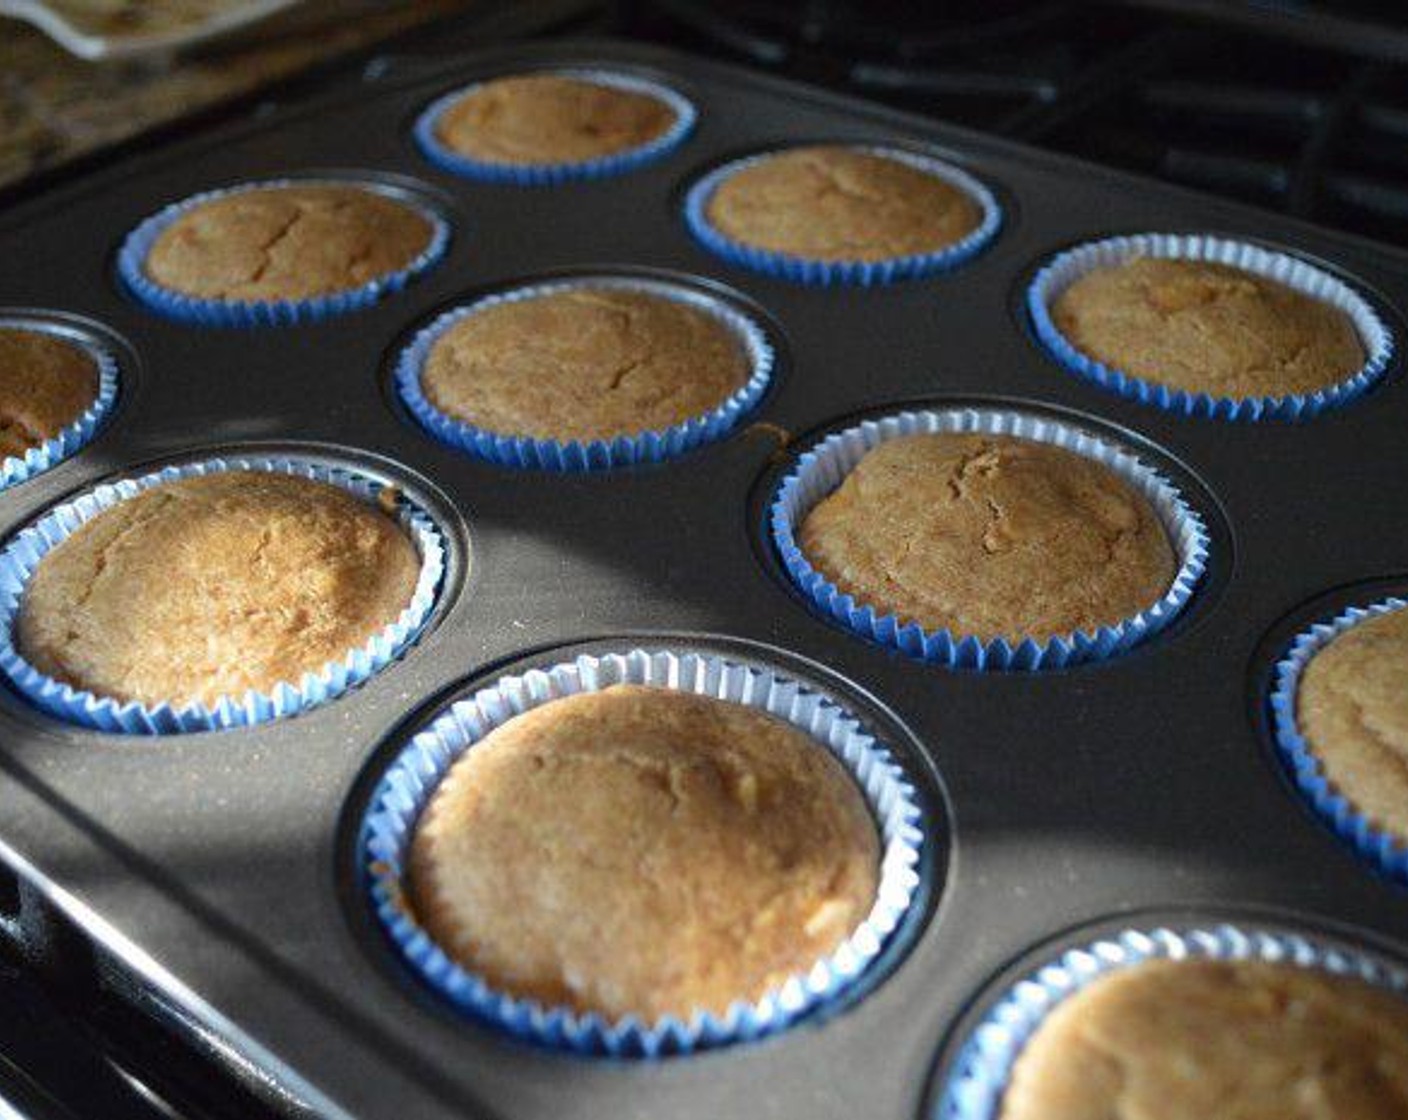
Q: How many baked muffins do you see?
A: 11